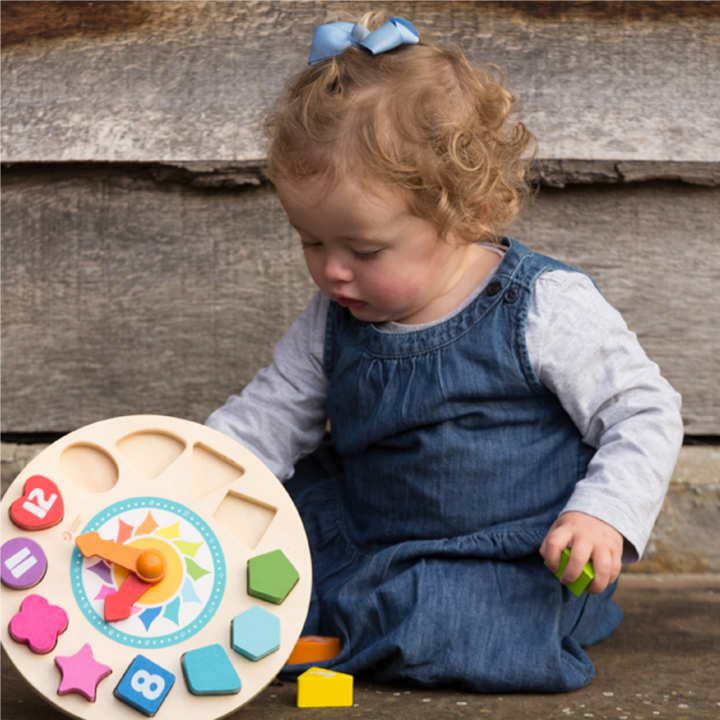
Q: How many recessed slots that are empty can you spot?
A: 4